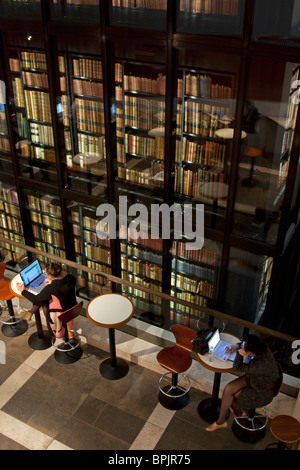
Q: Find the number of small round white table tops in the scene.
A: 3